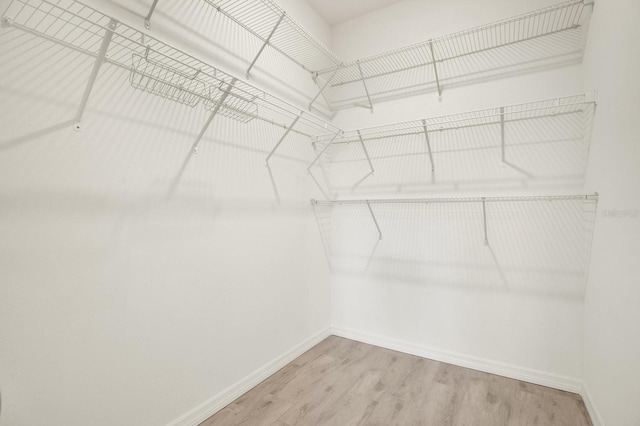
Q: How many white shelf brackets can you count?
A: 14